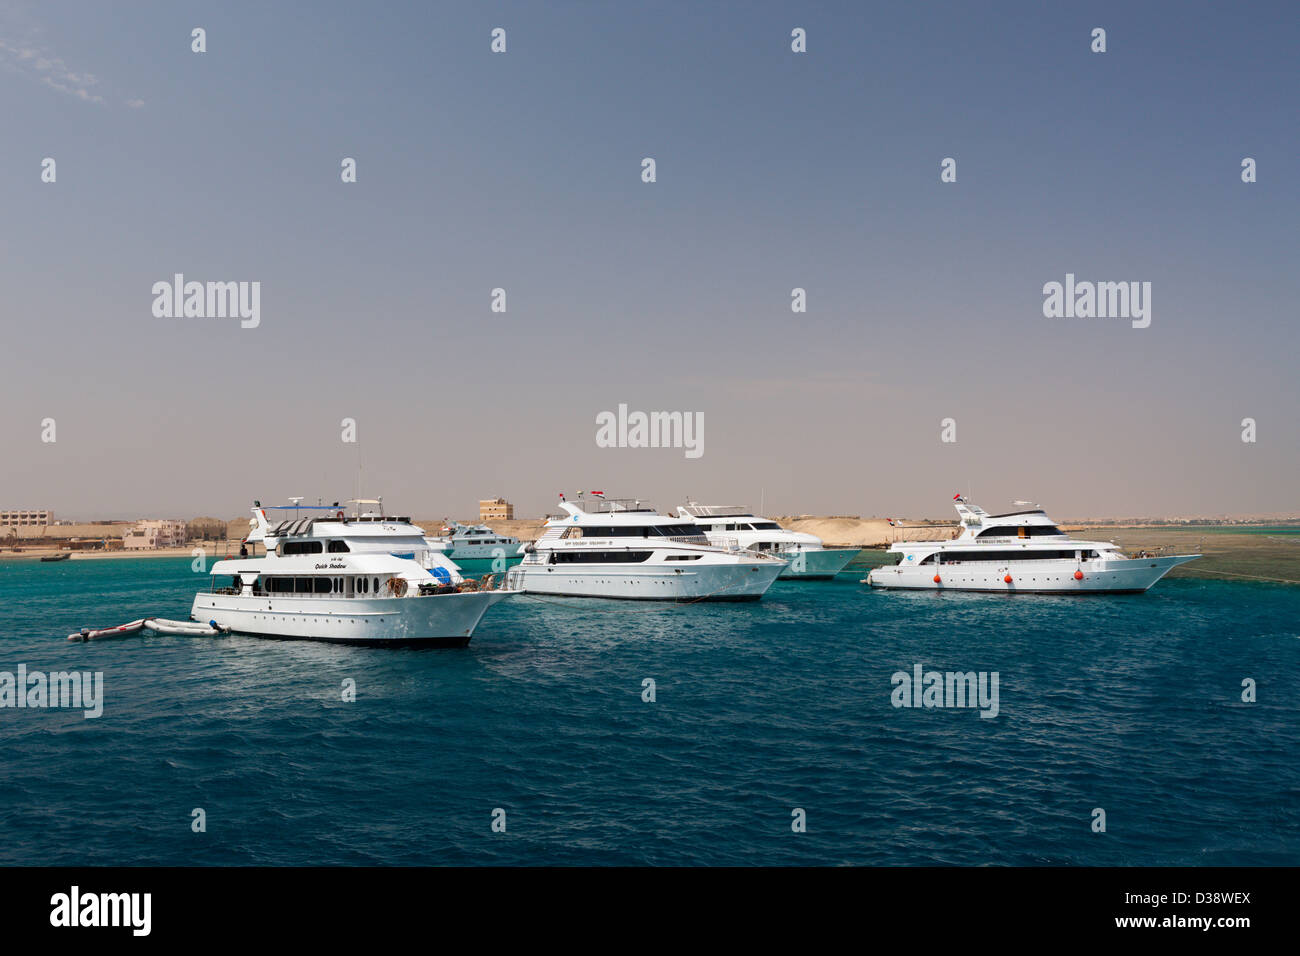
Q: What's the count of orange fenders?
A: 3